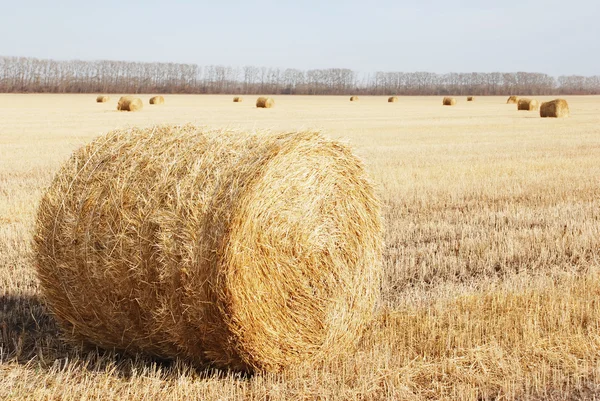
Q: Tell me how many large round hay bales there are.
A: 13